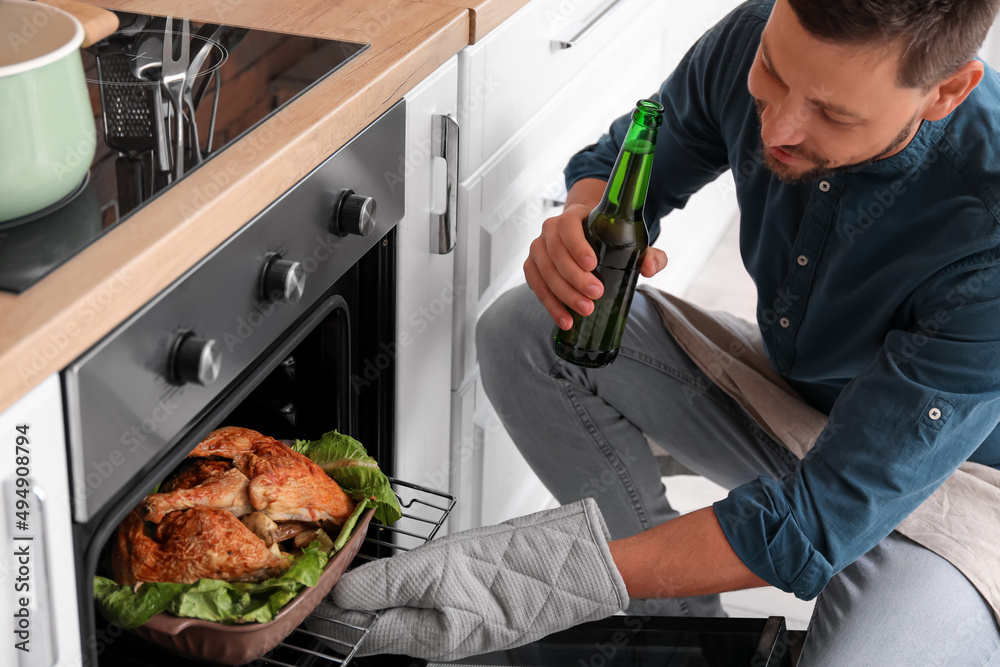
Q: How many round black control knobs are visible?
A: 3